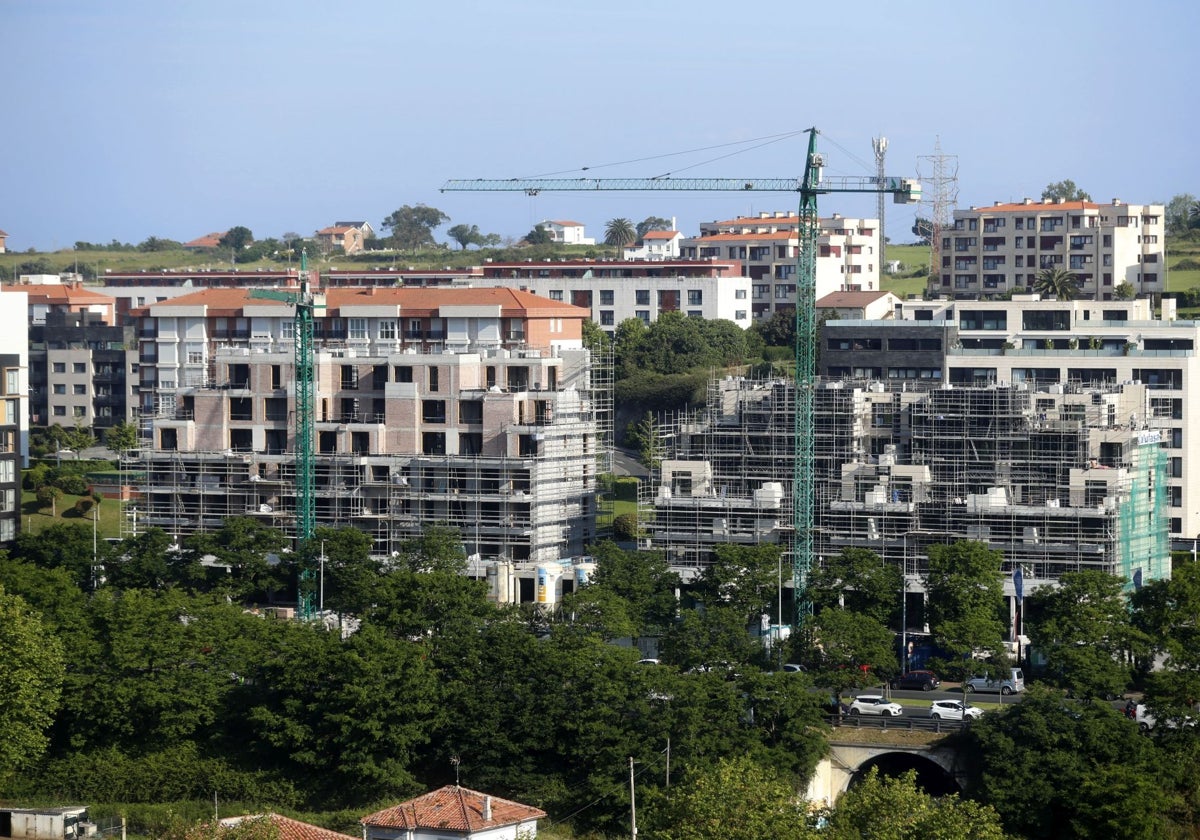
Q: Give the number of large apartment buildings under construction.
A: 2